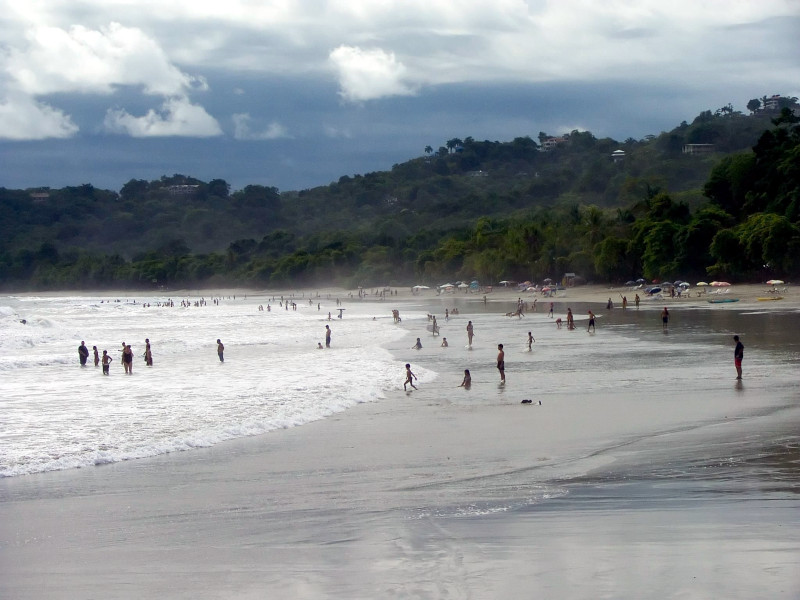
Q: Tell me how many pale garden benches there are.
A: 0